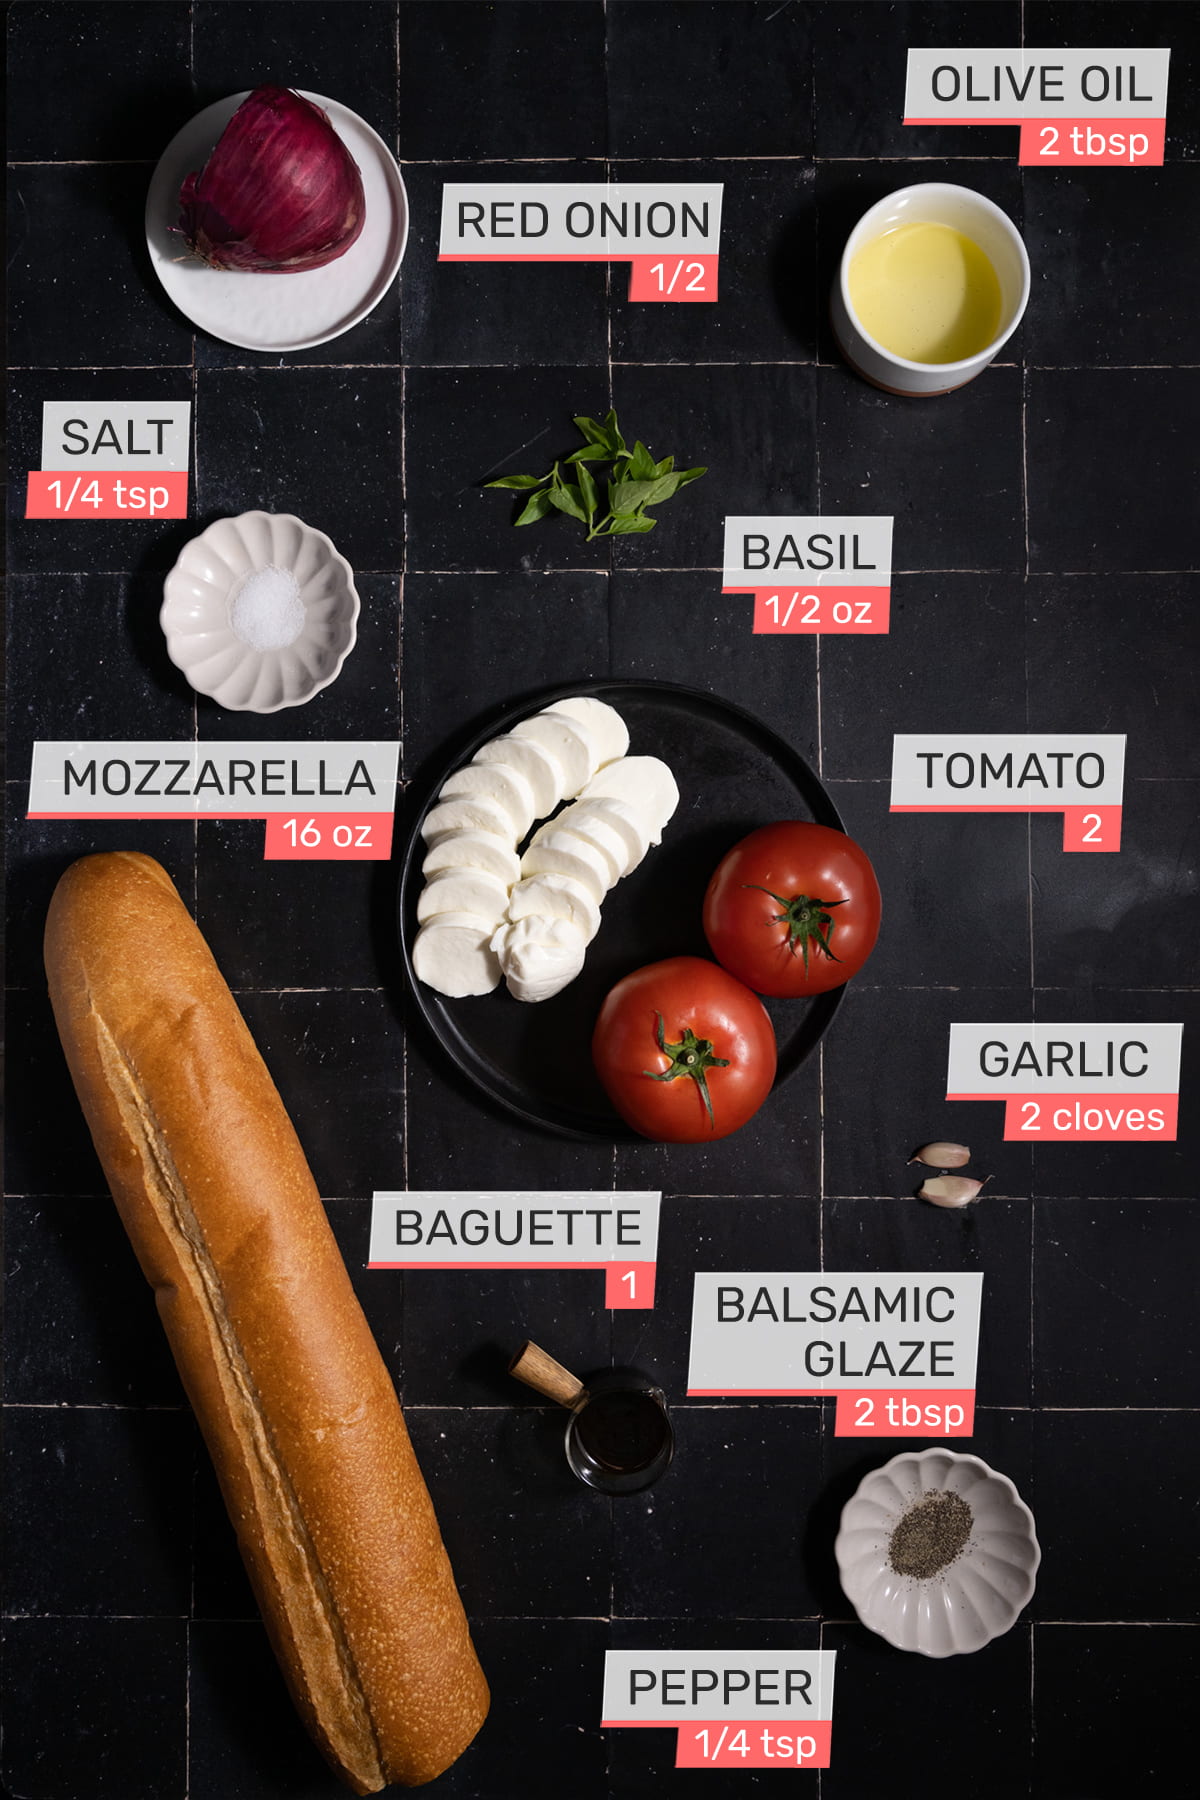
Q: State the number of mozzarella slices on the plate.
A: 14